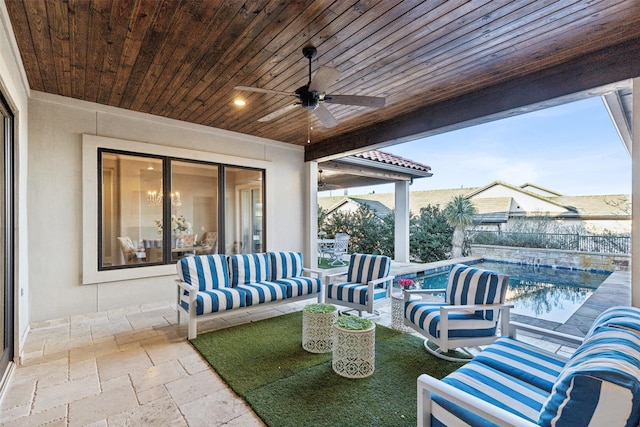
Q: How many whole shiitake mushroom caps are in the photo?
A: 0